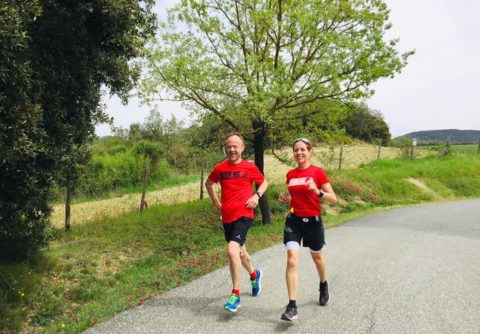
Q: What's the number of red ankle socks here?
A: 2